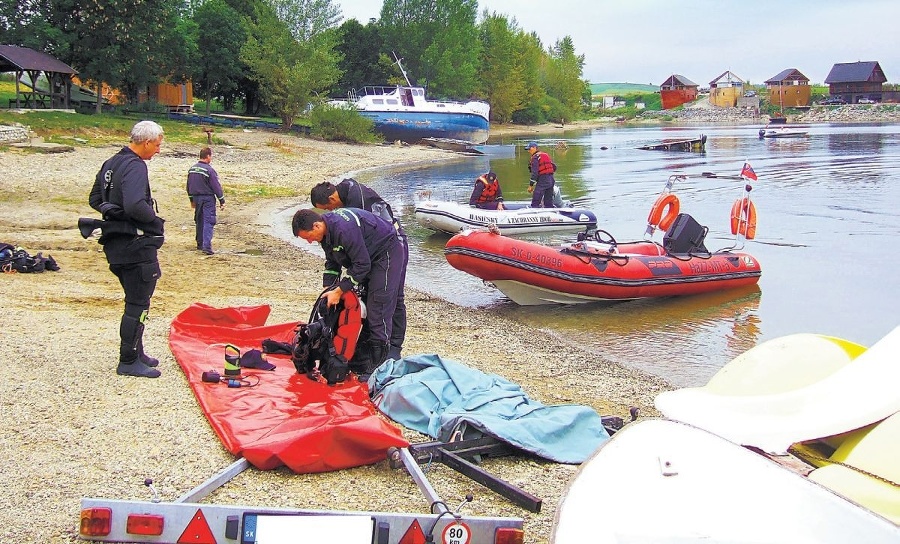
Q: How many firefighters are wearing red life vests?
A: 2